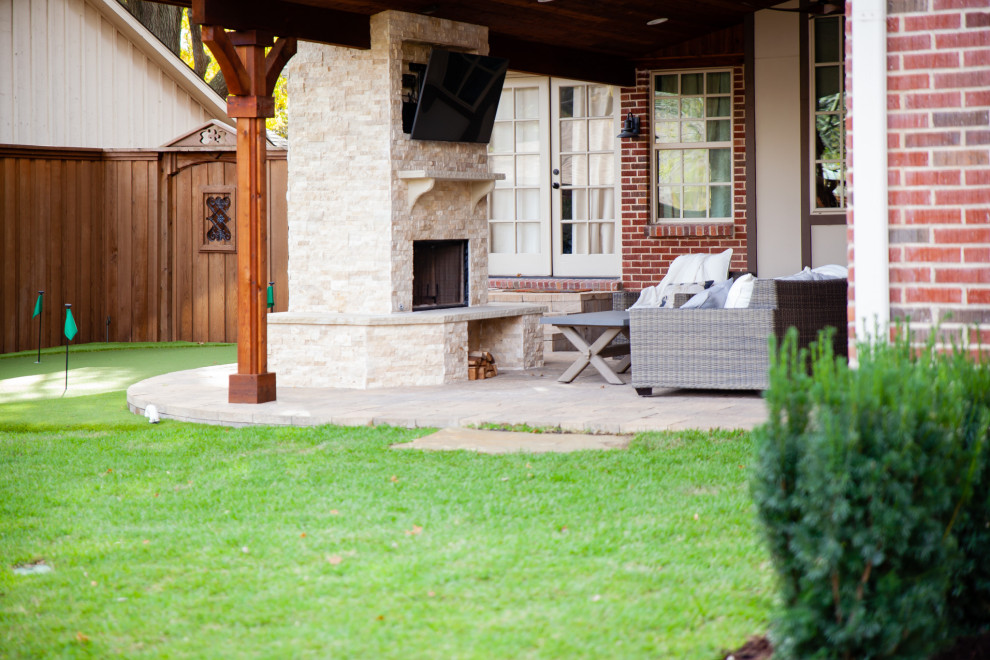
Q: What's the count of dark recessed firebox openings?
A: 1